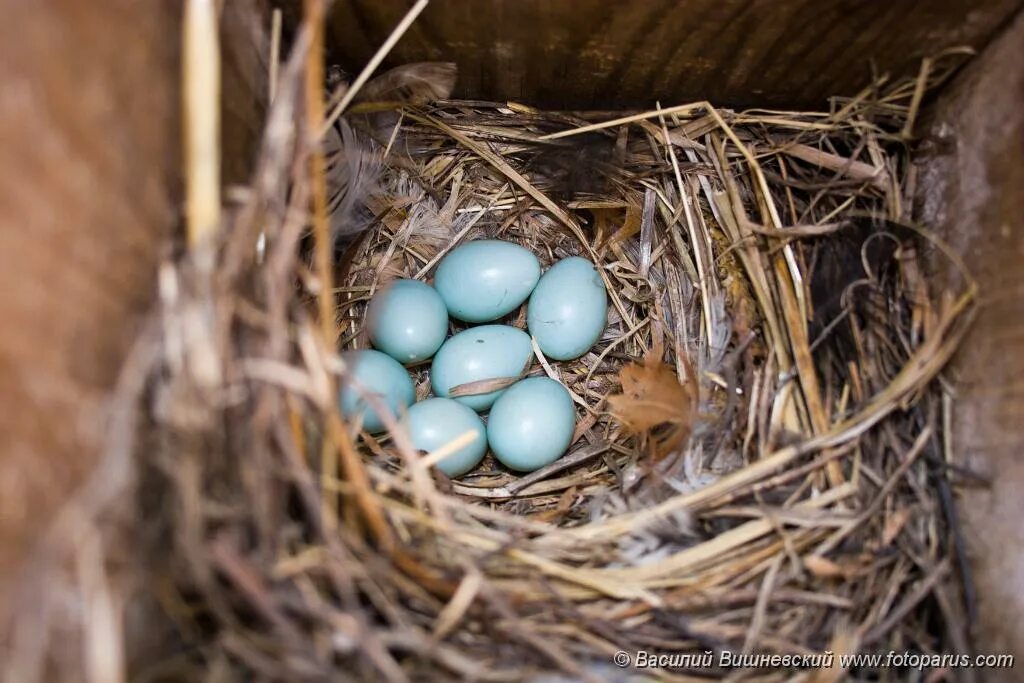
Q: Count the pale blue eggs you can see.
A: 7